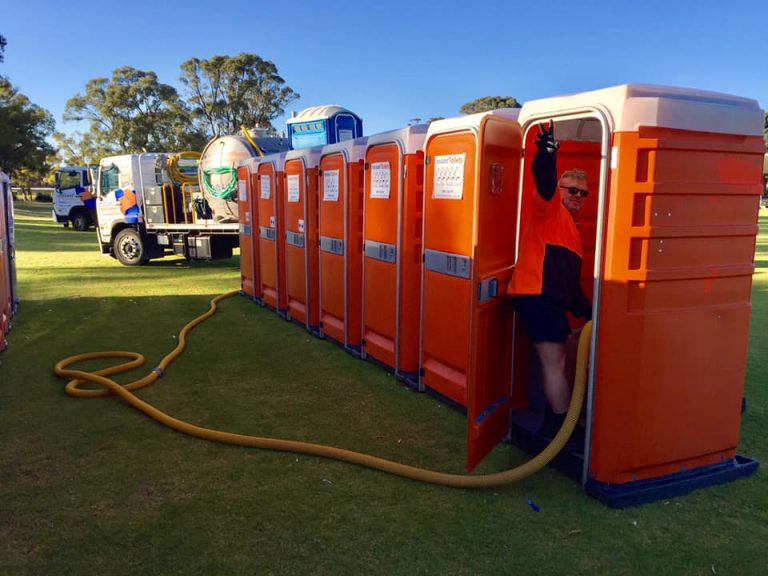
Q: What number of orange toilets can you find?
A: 7